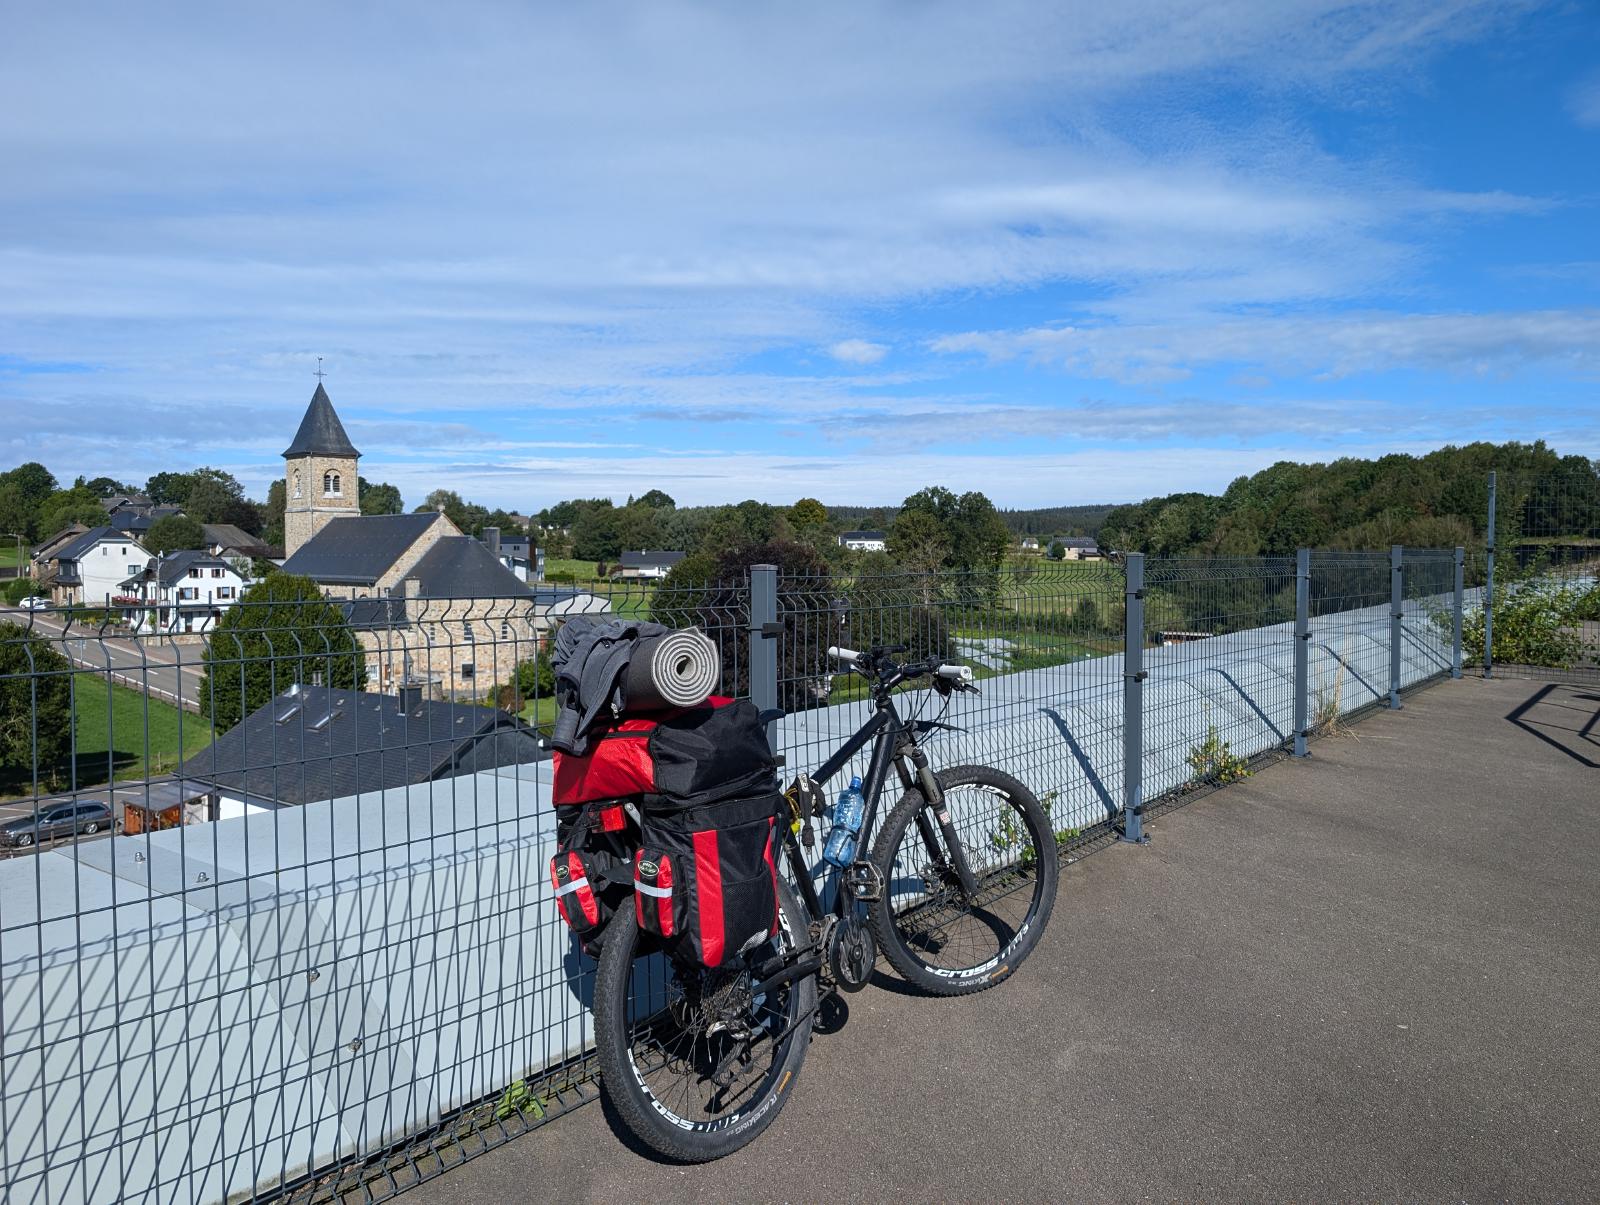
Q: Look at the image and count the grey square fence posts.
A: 6